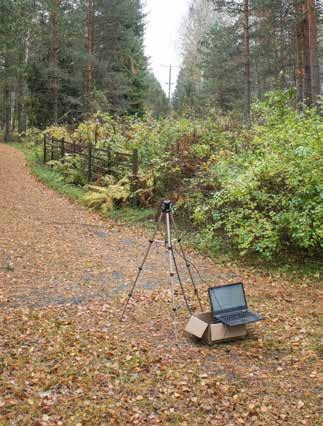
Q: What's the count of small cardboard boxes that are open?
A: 1